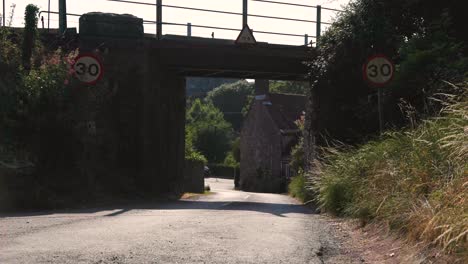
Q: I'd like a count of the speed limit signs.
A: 2